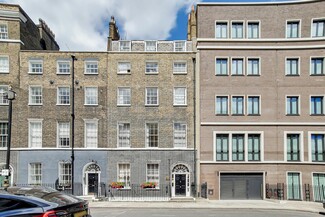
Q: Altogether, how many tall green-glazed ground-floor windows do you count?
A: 2